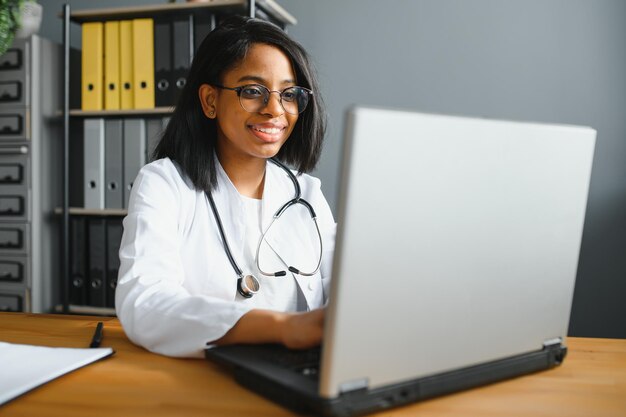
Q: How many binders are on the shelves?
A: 14